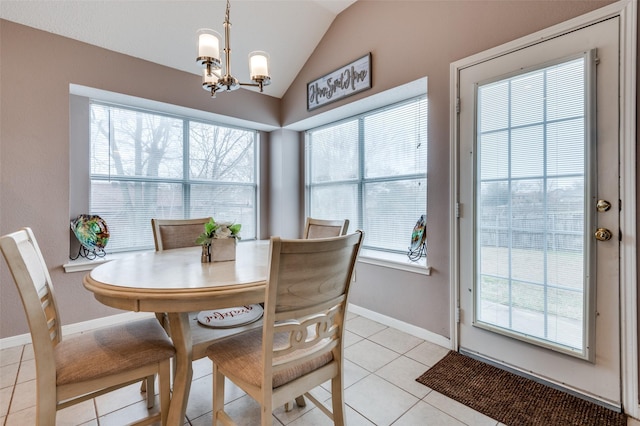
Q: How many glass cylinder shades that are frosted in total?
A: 3